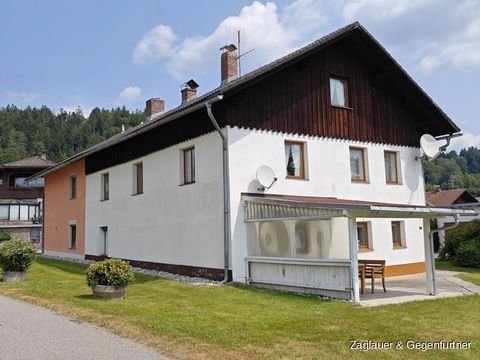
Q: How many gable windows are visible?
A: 1